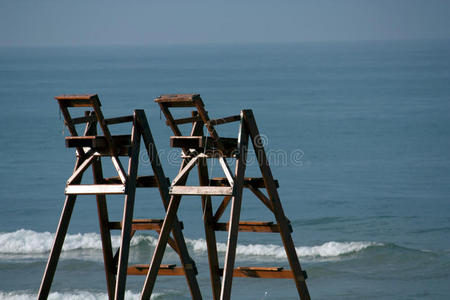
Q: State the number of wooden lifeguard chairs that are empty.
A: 2